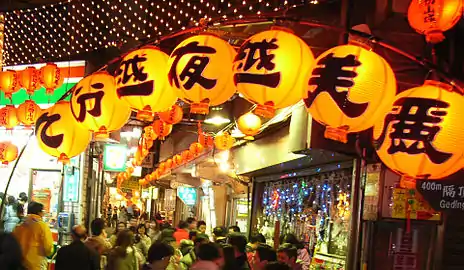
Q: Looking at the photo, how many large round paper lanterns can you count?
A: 7